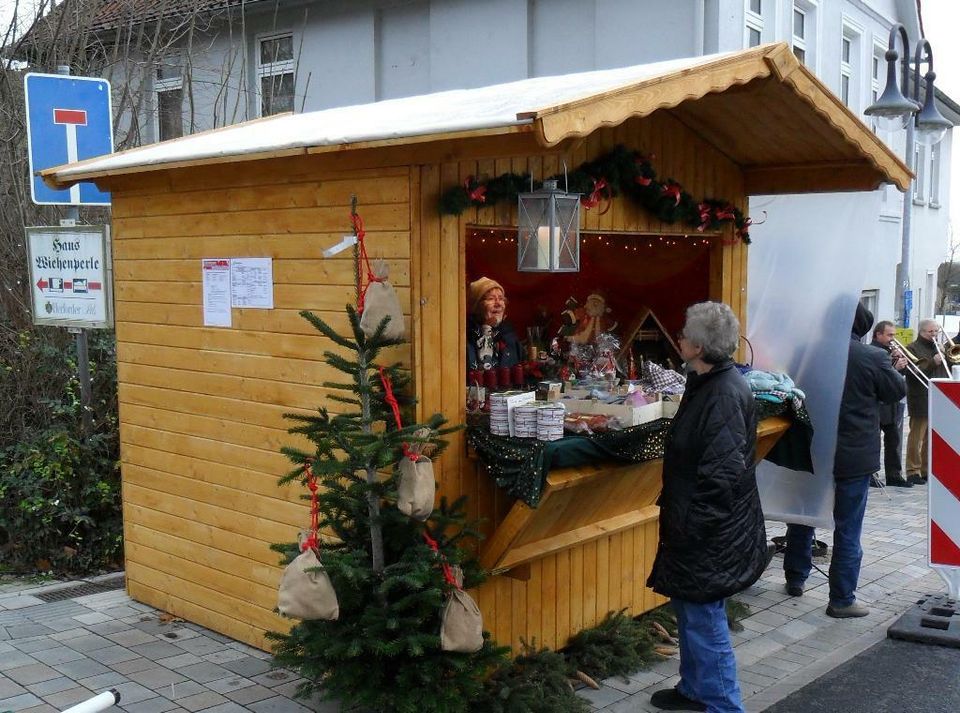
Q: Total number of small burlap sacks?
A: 4